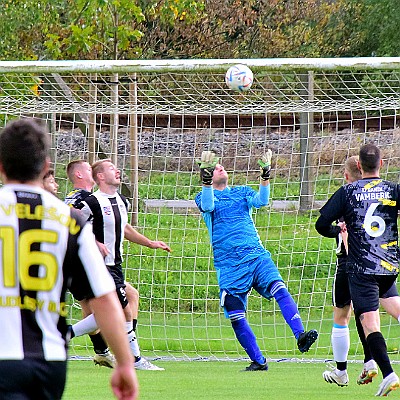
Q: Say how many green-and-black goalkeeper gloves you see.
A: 2